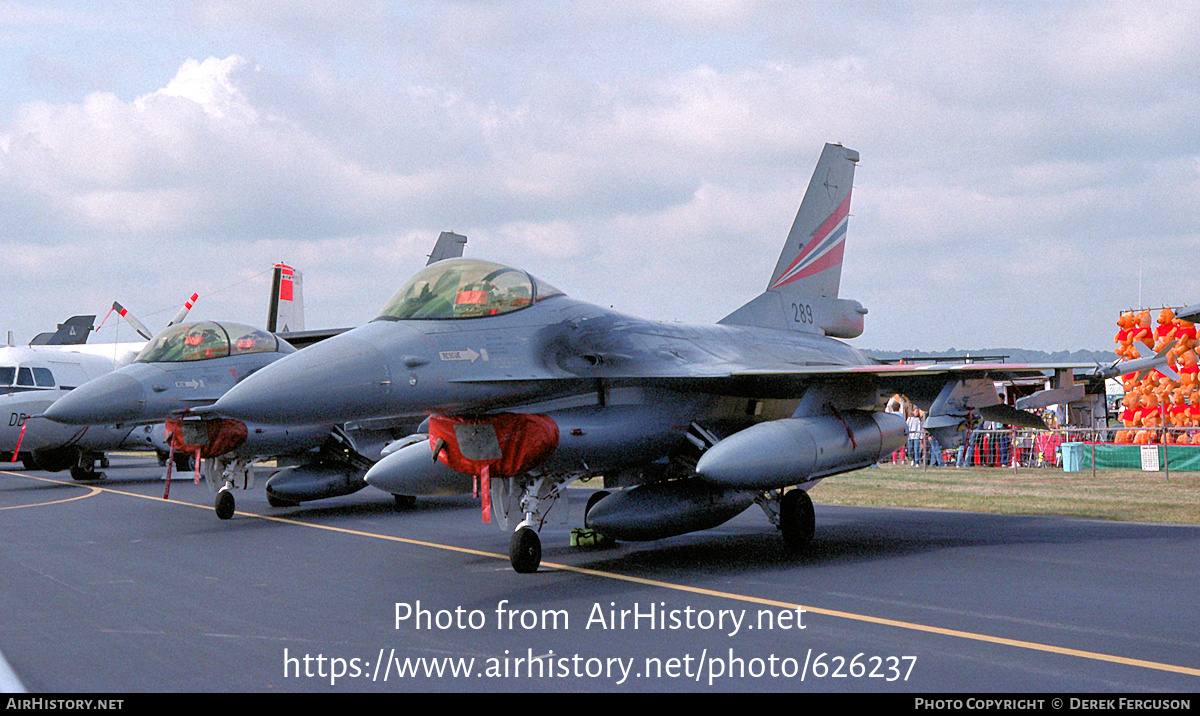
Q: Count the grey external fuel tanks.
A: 4